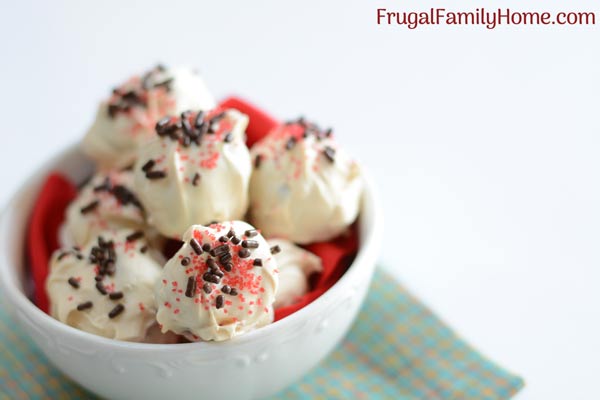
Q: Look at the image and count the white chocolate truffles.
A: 7